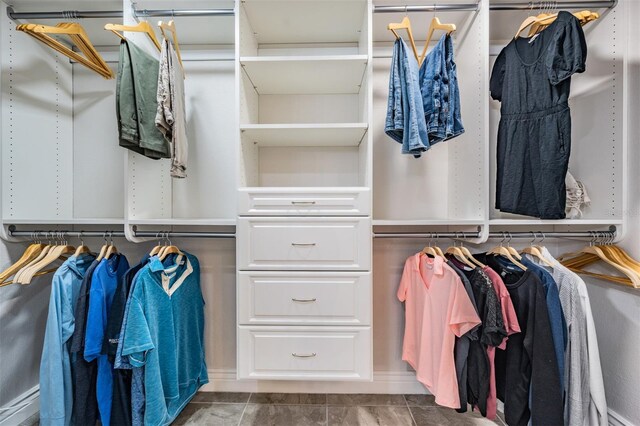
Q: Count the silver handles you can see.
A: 4